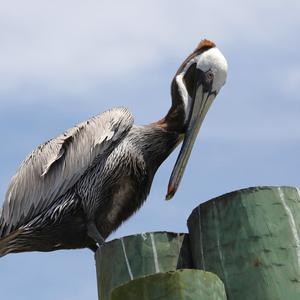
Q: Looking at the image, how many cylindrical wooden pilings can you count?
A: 3